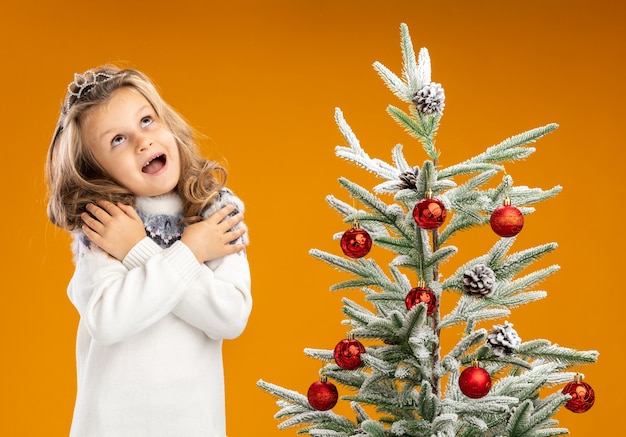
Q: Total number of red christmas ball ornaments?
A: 8